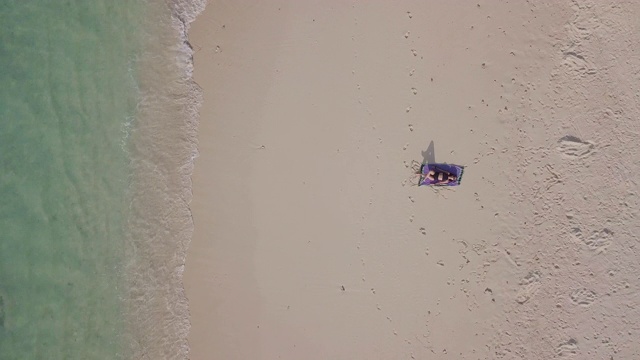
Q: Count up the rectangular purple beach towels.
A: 1